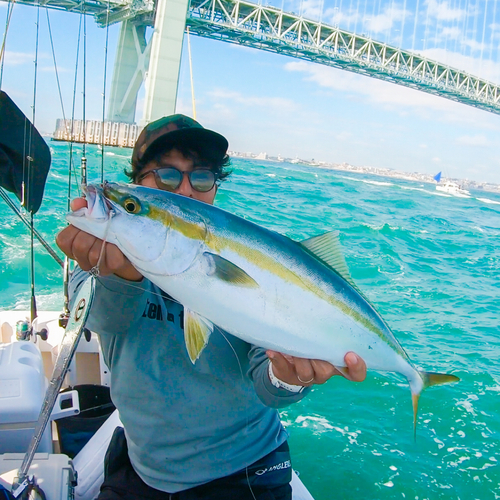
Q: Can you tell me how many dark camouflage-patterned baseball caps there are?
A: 1